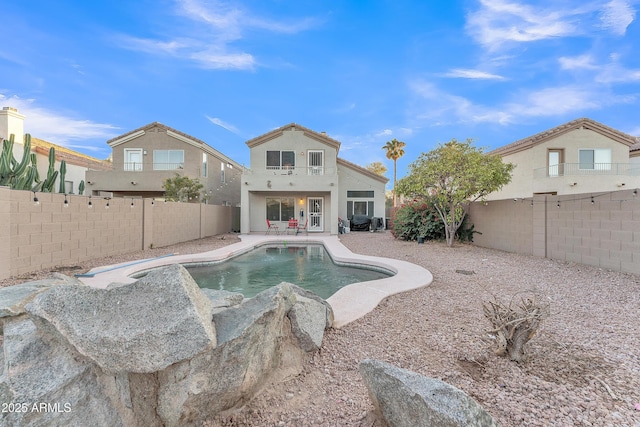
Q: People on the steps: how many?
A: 0